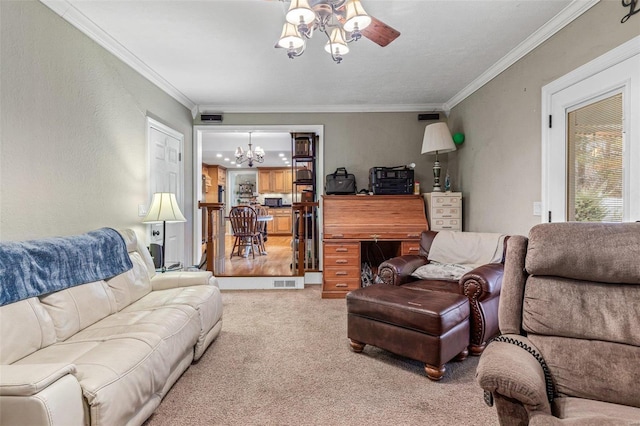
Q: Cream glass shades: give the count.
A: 4